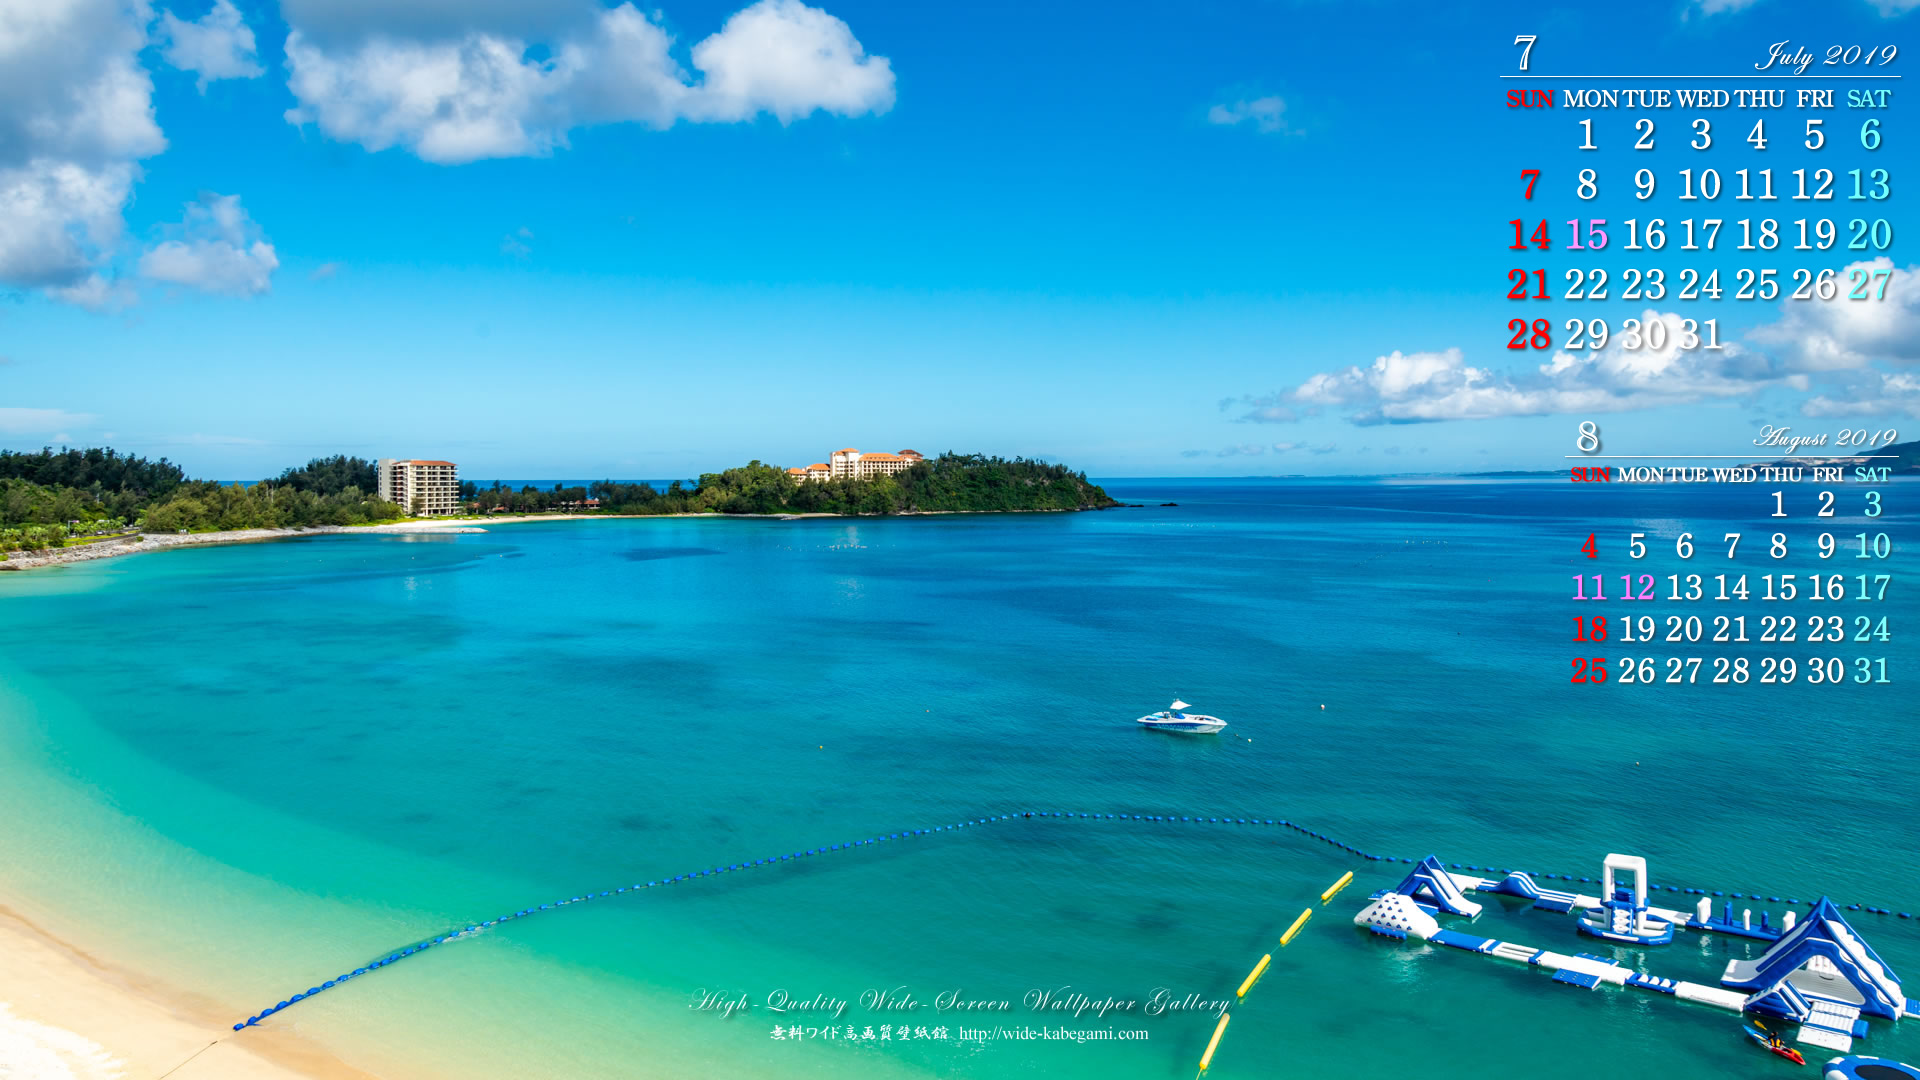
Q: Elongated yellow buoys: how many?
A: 4